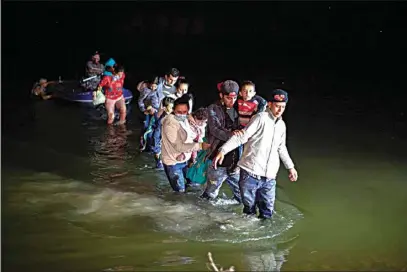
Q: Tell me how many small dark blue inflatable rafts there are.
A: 1